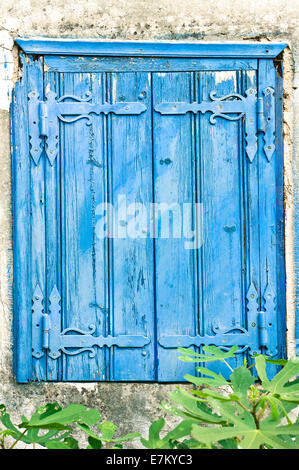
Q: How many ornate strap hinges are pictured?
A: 4